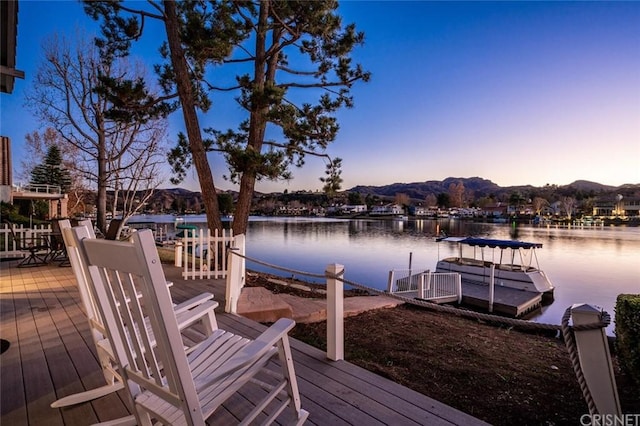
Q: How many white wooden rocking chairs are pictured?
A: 2